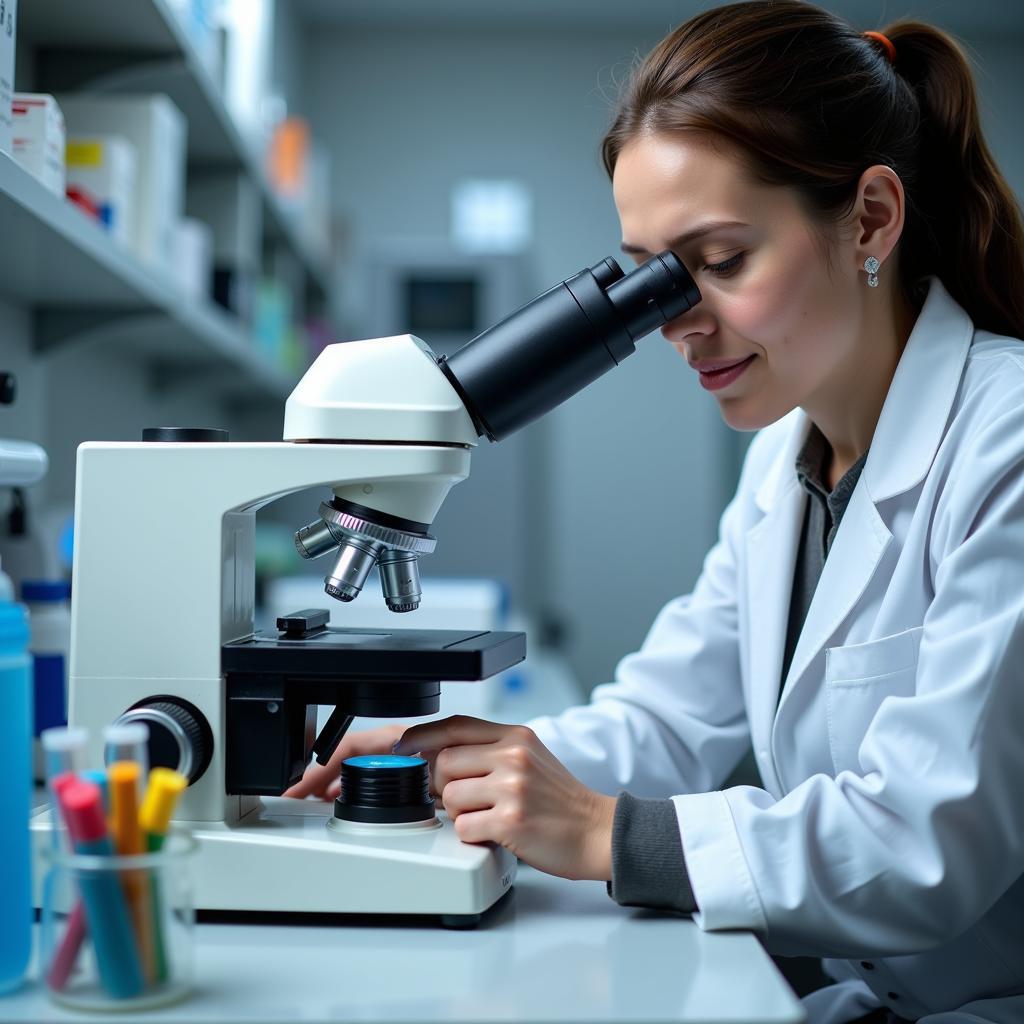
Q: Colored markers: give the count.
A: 5